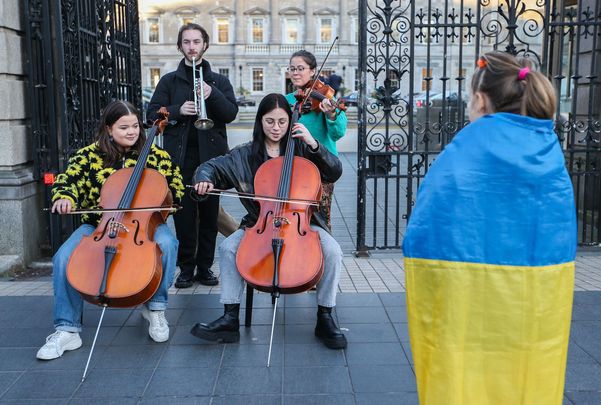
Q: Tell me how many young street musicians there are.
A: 4